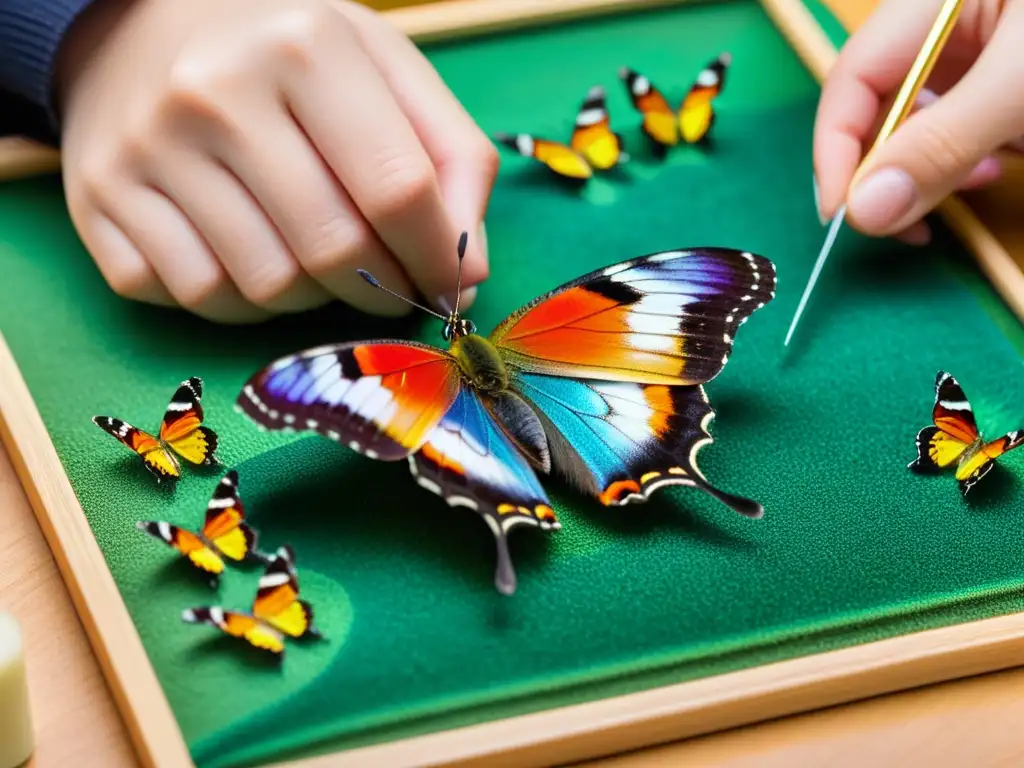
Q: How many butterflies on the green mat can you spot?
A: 7